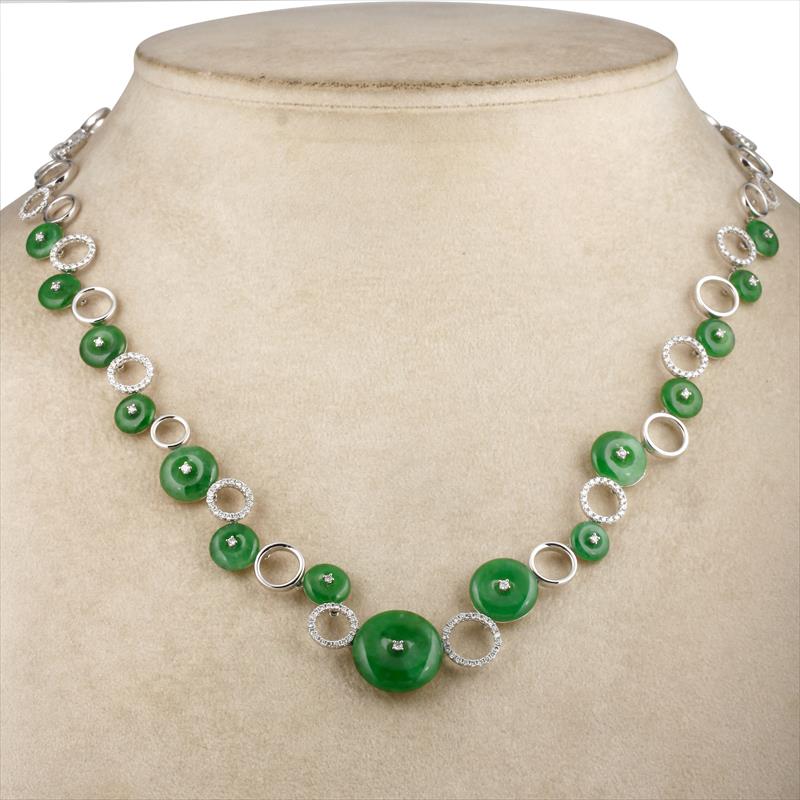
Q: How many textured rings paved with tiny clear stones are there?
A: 12